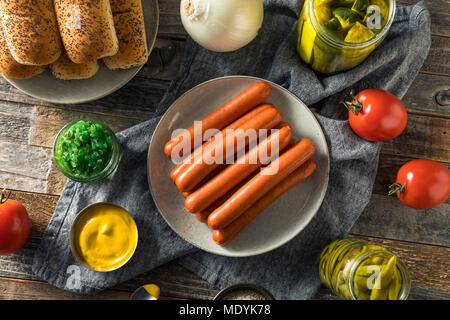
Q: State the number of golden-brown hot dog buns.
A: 5